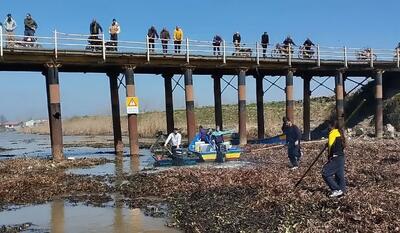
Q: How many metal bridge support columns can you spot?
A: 12